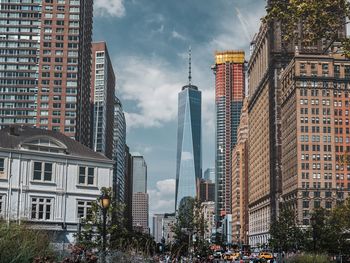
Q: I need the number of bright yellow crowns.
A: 1